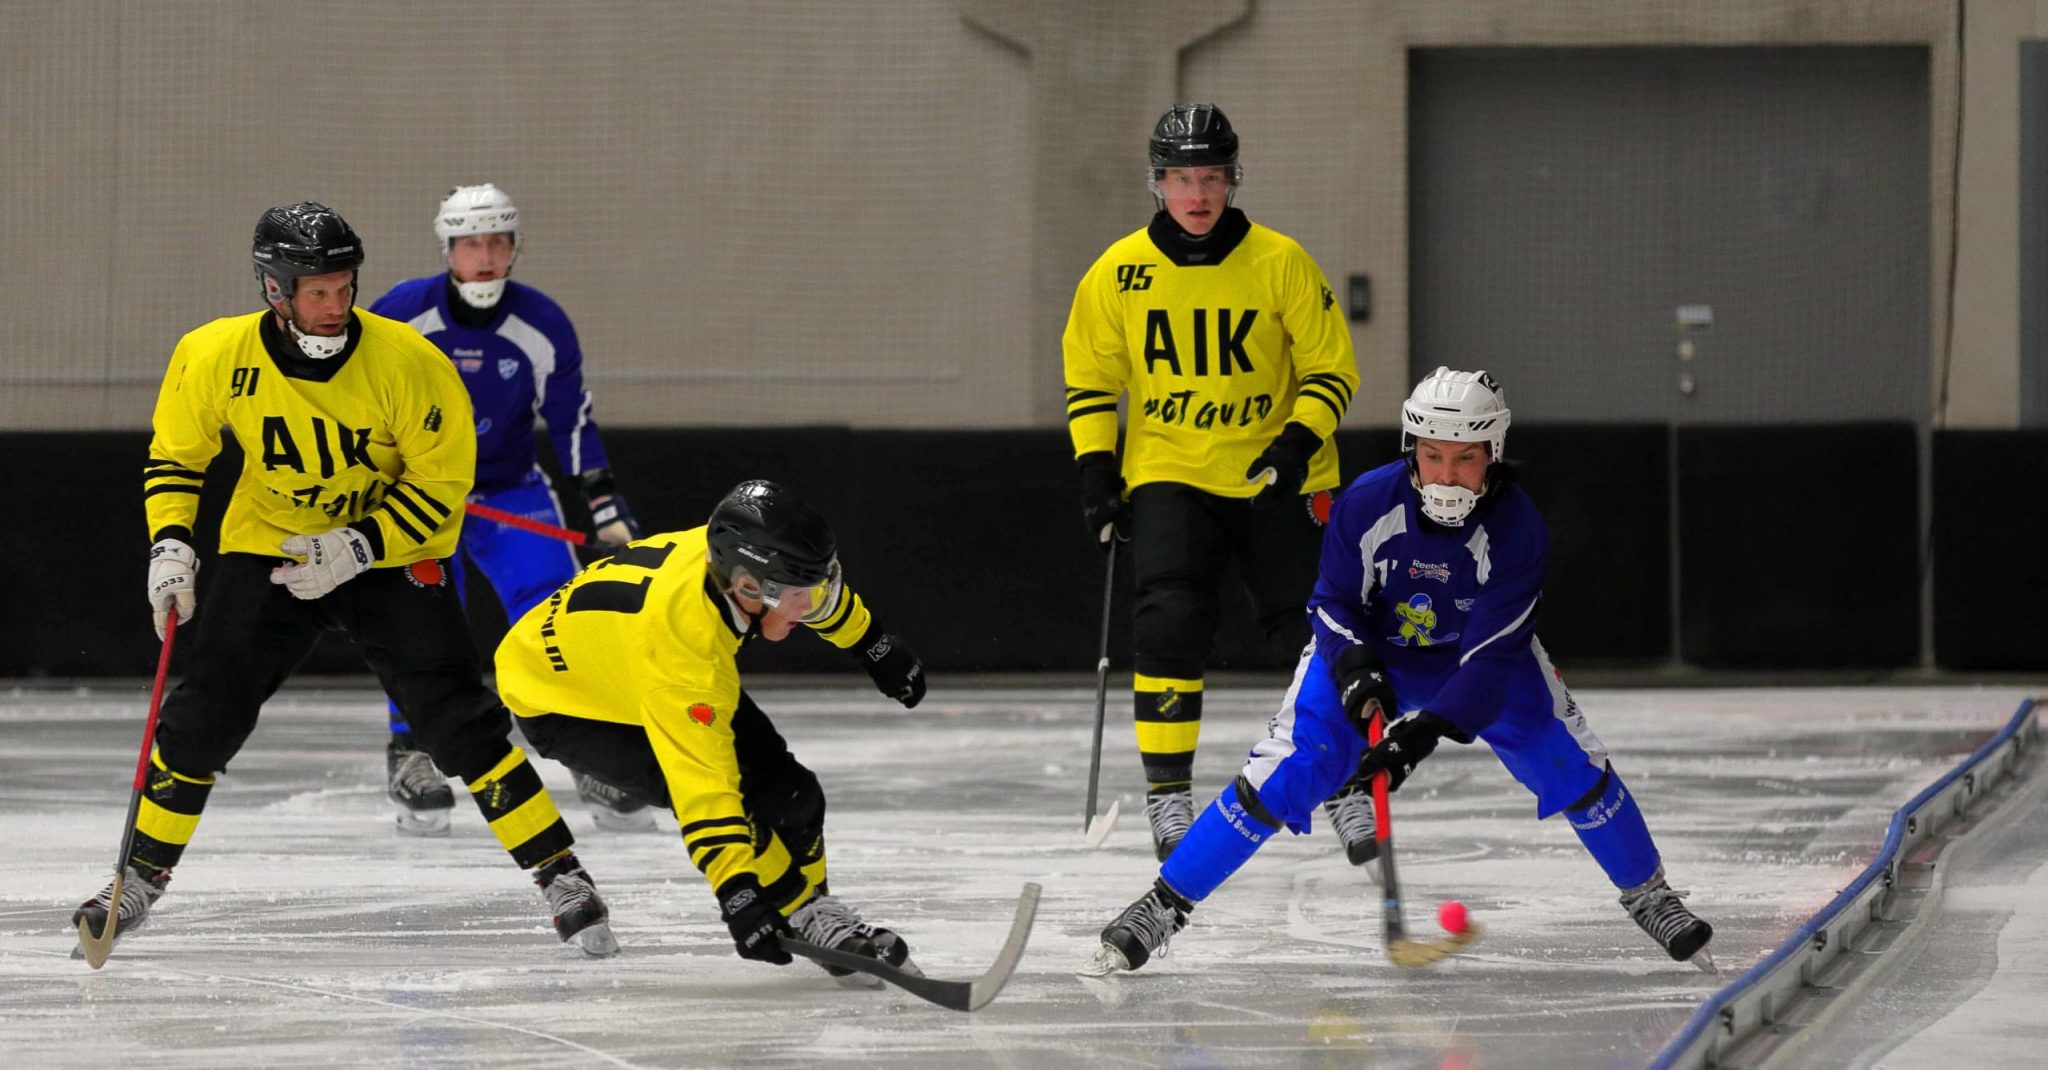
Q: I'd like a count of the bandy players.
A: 5